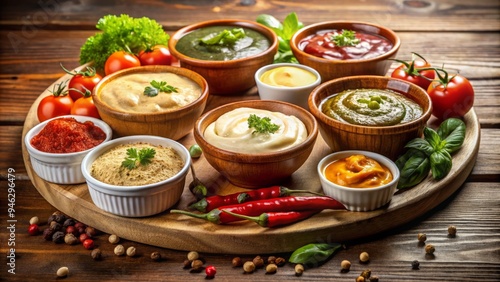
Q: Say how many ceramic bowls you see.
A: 4